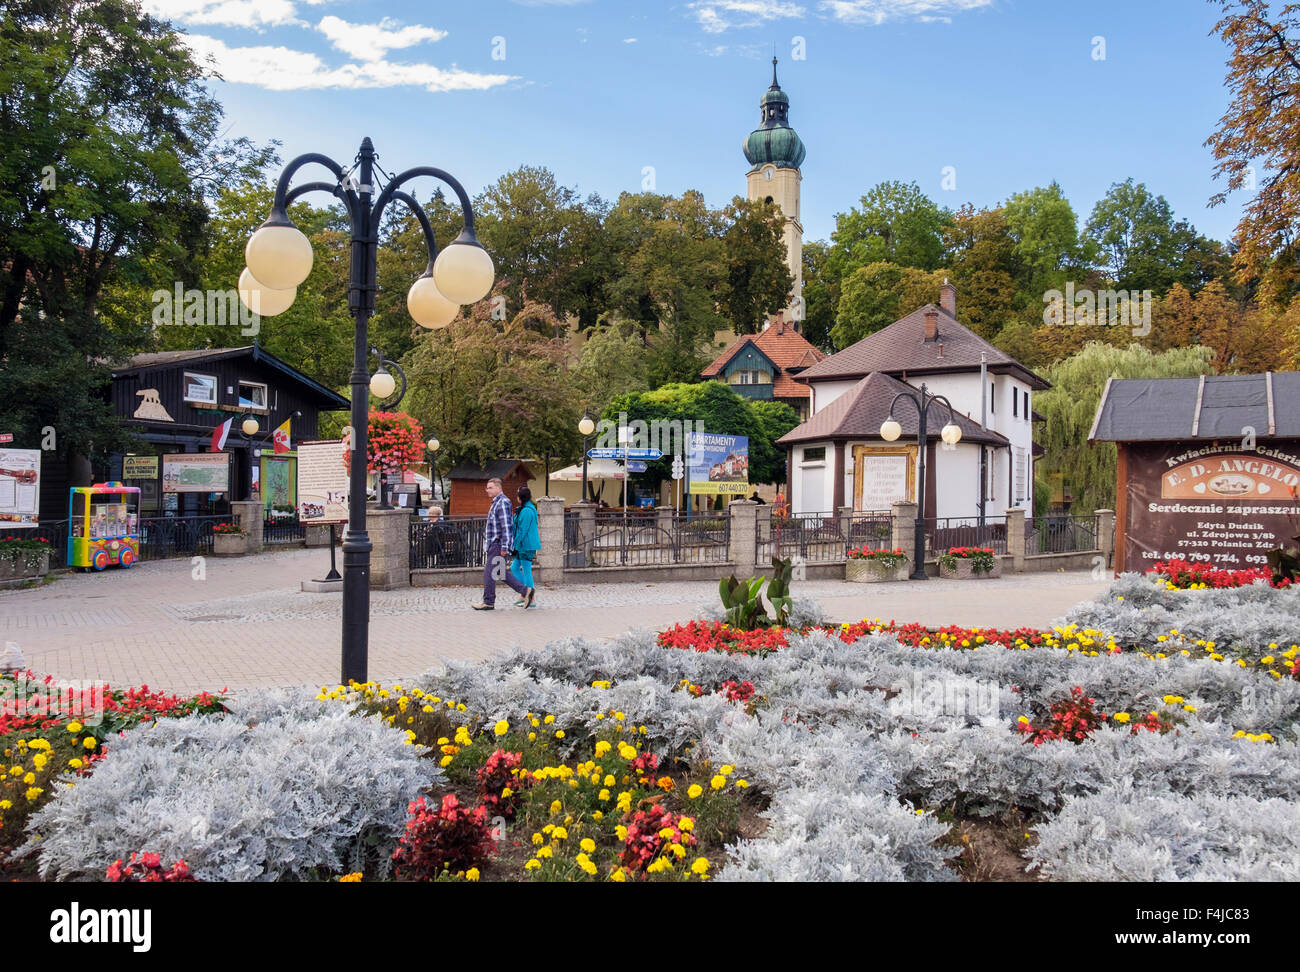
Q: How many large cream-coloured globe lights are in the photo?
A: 4